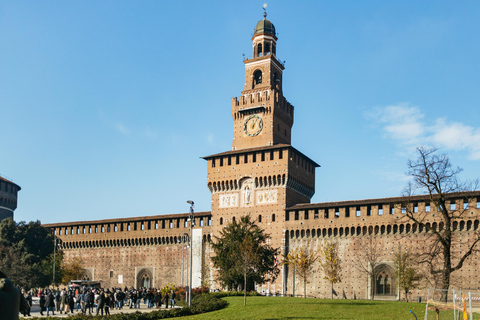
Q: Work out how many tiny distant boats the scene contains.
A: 0